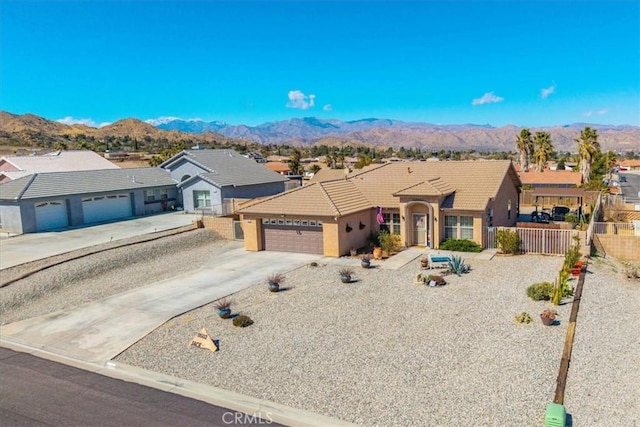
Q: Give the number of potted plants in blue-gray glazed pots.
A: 4